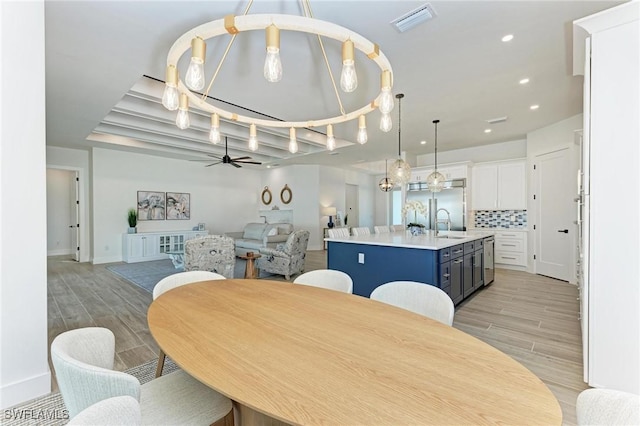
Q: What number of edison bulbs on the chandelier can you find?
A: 12